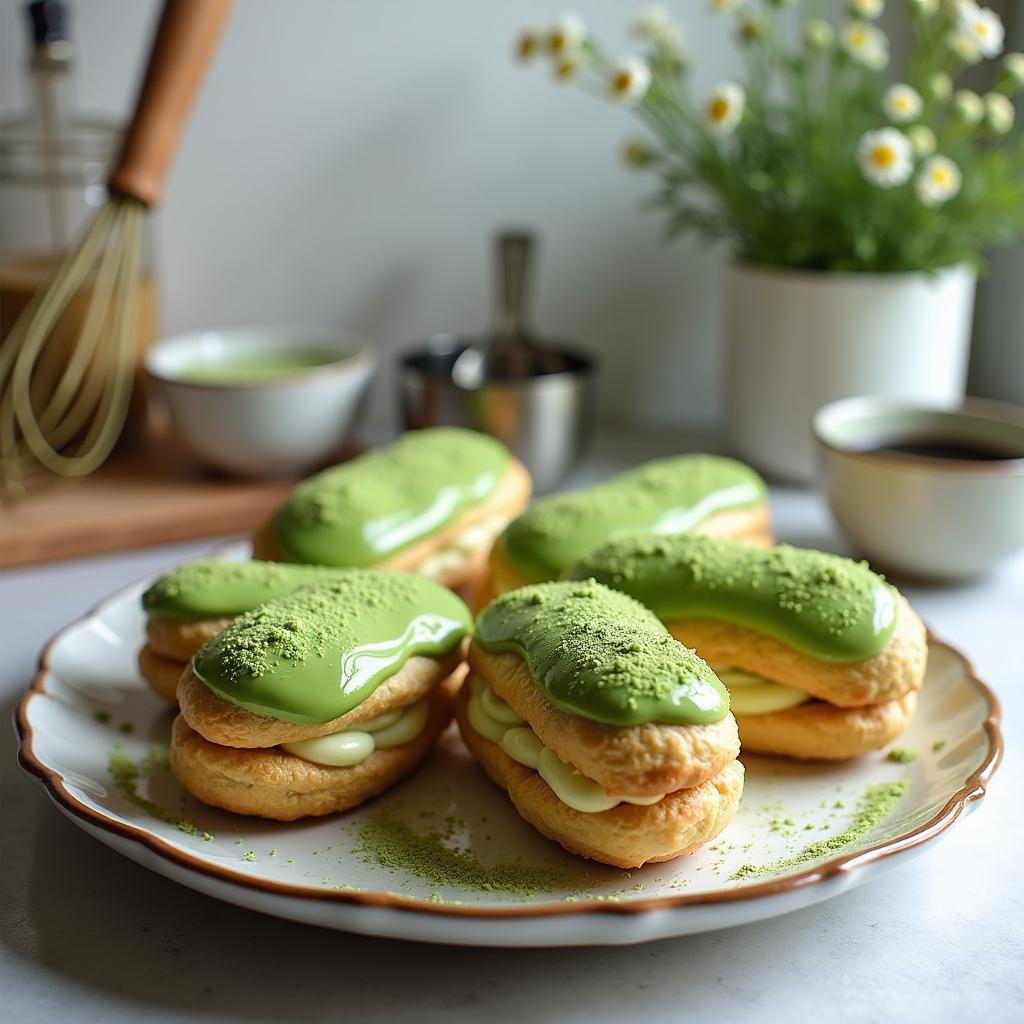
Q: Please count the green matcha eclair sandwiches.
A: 6